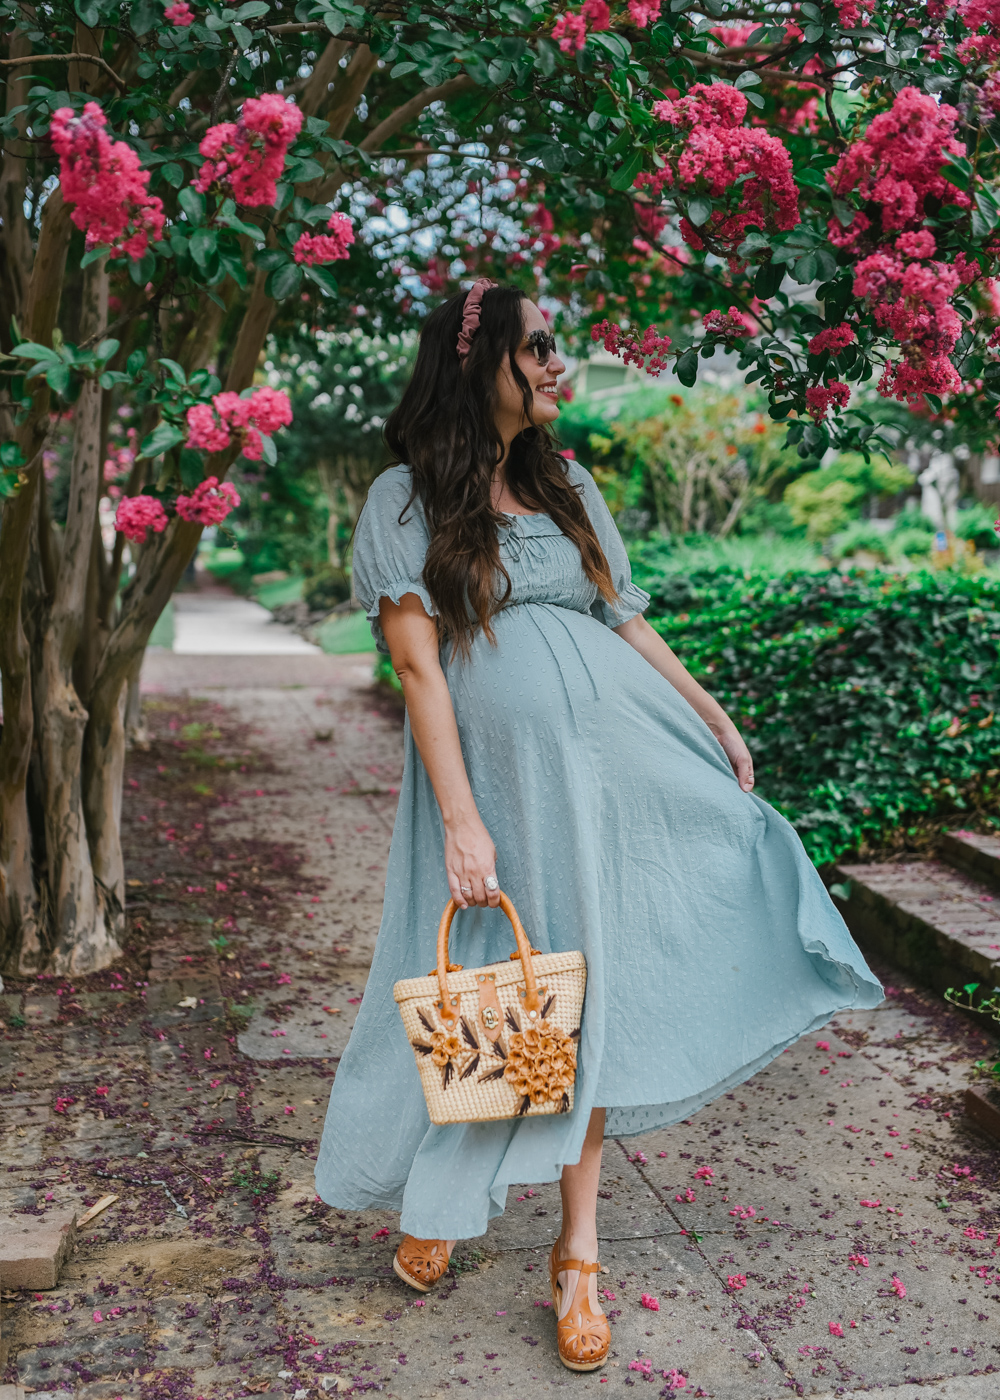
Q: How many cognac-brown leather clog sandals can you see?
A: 2